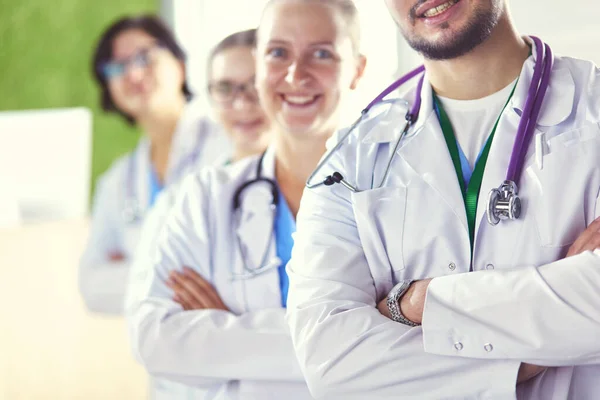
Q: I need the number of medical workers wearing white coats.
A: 4